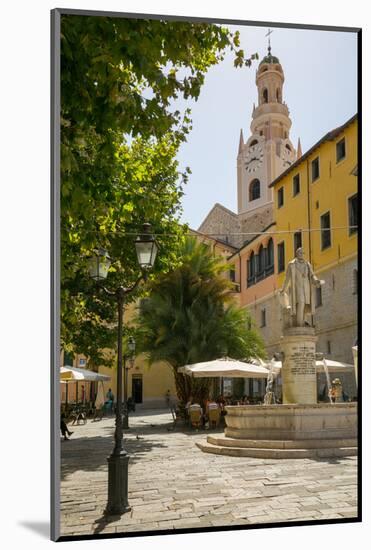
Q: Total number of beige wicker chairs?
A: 2